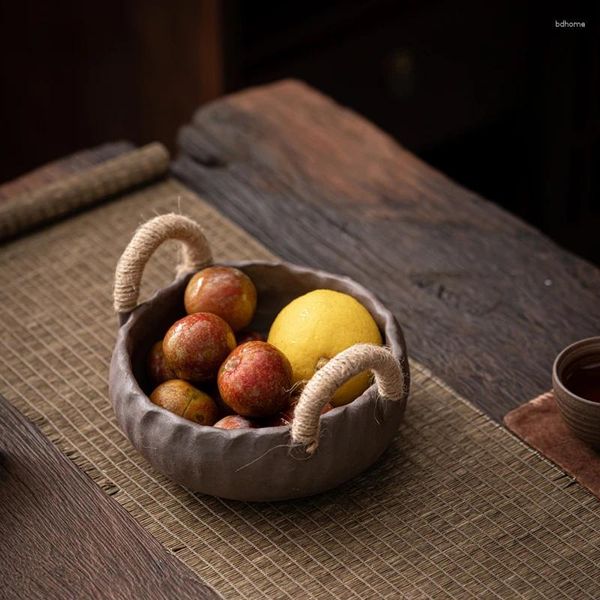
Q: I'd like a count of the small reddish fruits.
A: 8